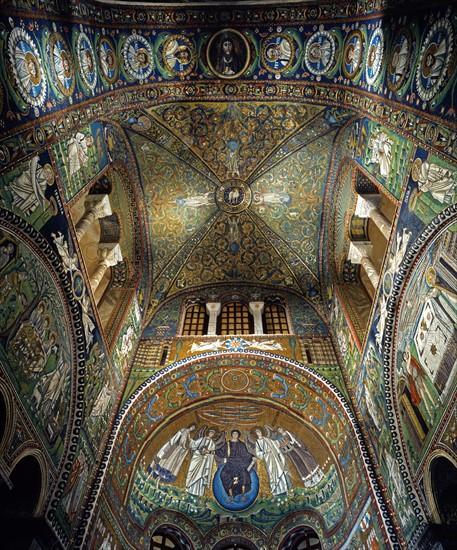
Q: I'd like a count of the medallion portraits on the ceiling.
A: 13